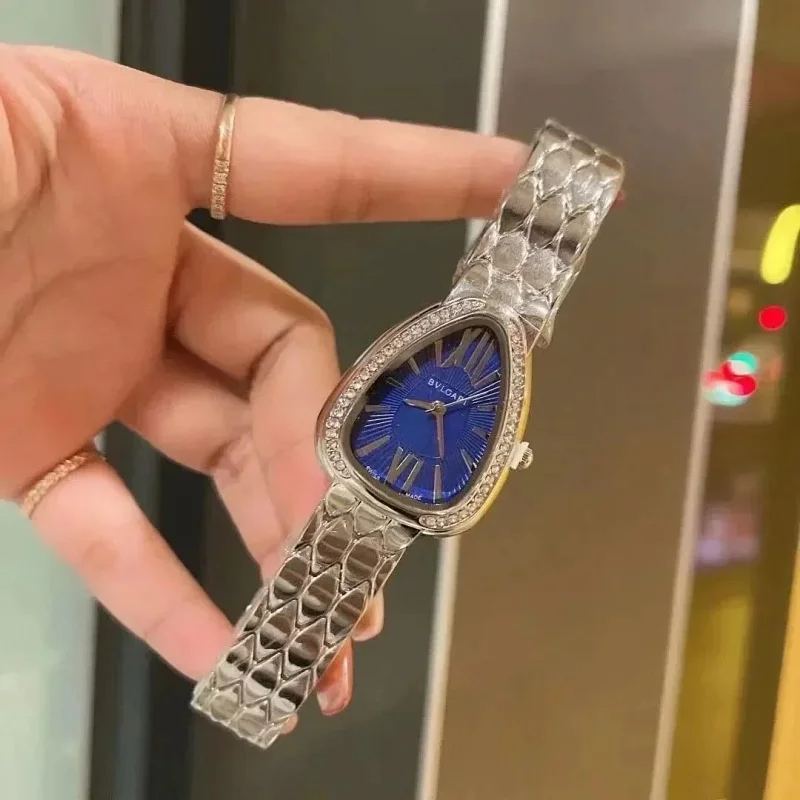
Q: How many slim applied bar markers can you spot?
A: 10